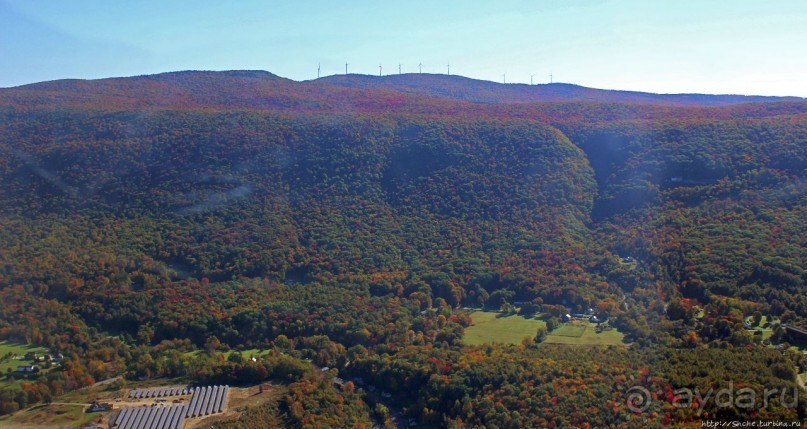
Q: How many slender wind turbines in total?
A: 9